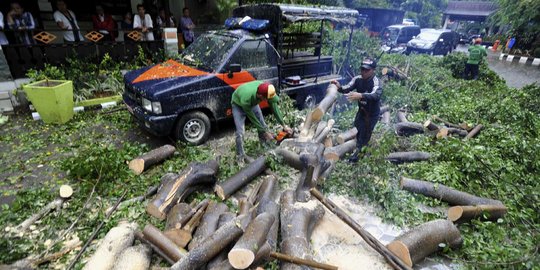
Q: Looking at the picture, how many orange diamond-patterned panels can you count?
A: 3